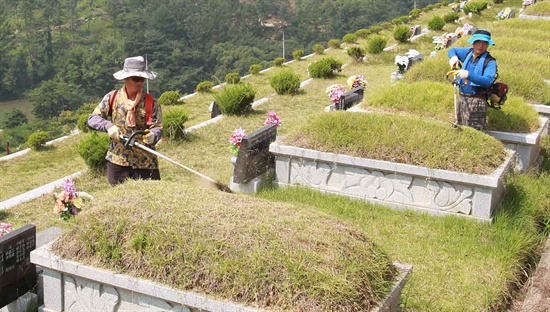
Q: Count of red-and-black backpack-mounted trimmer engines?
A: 1